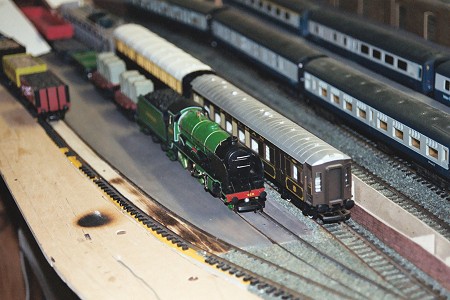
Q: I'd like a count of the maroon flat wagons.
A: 2